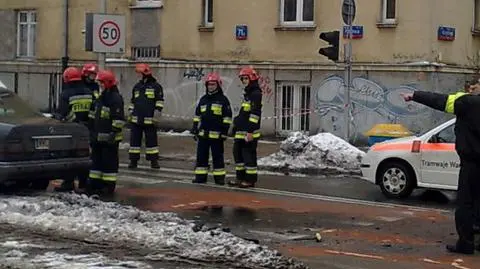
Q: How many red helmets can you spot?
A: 6